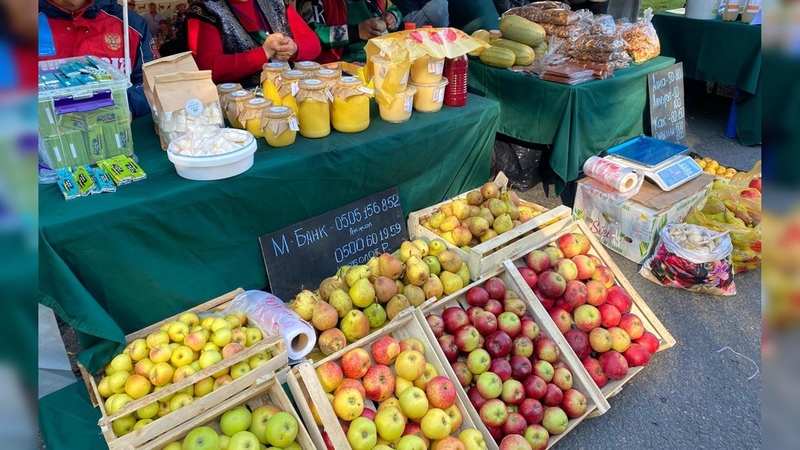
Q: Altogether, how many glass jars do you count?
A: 10